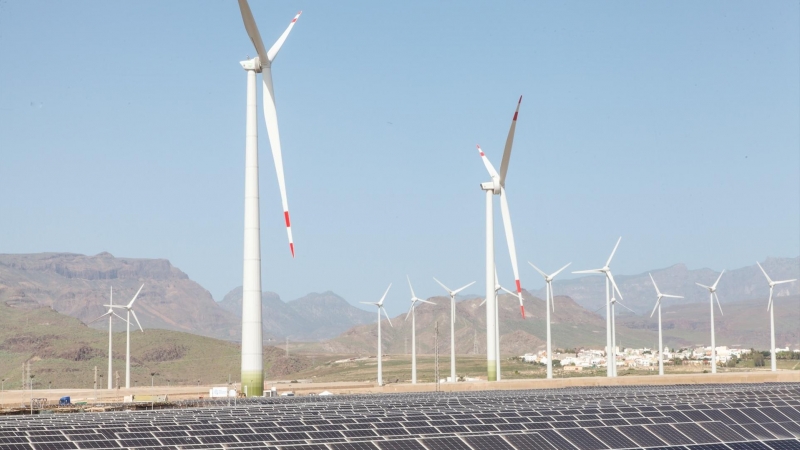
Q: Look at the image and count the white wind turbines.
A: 14